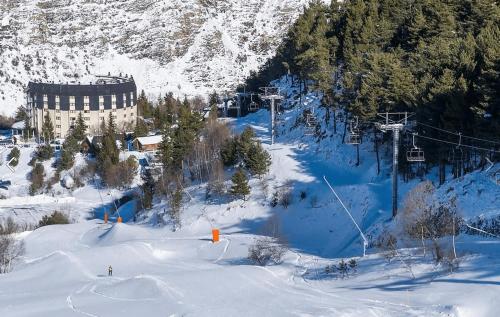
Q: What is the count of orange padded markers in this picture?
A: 3